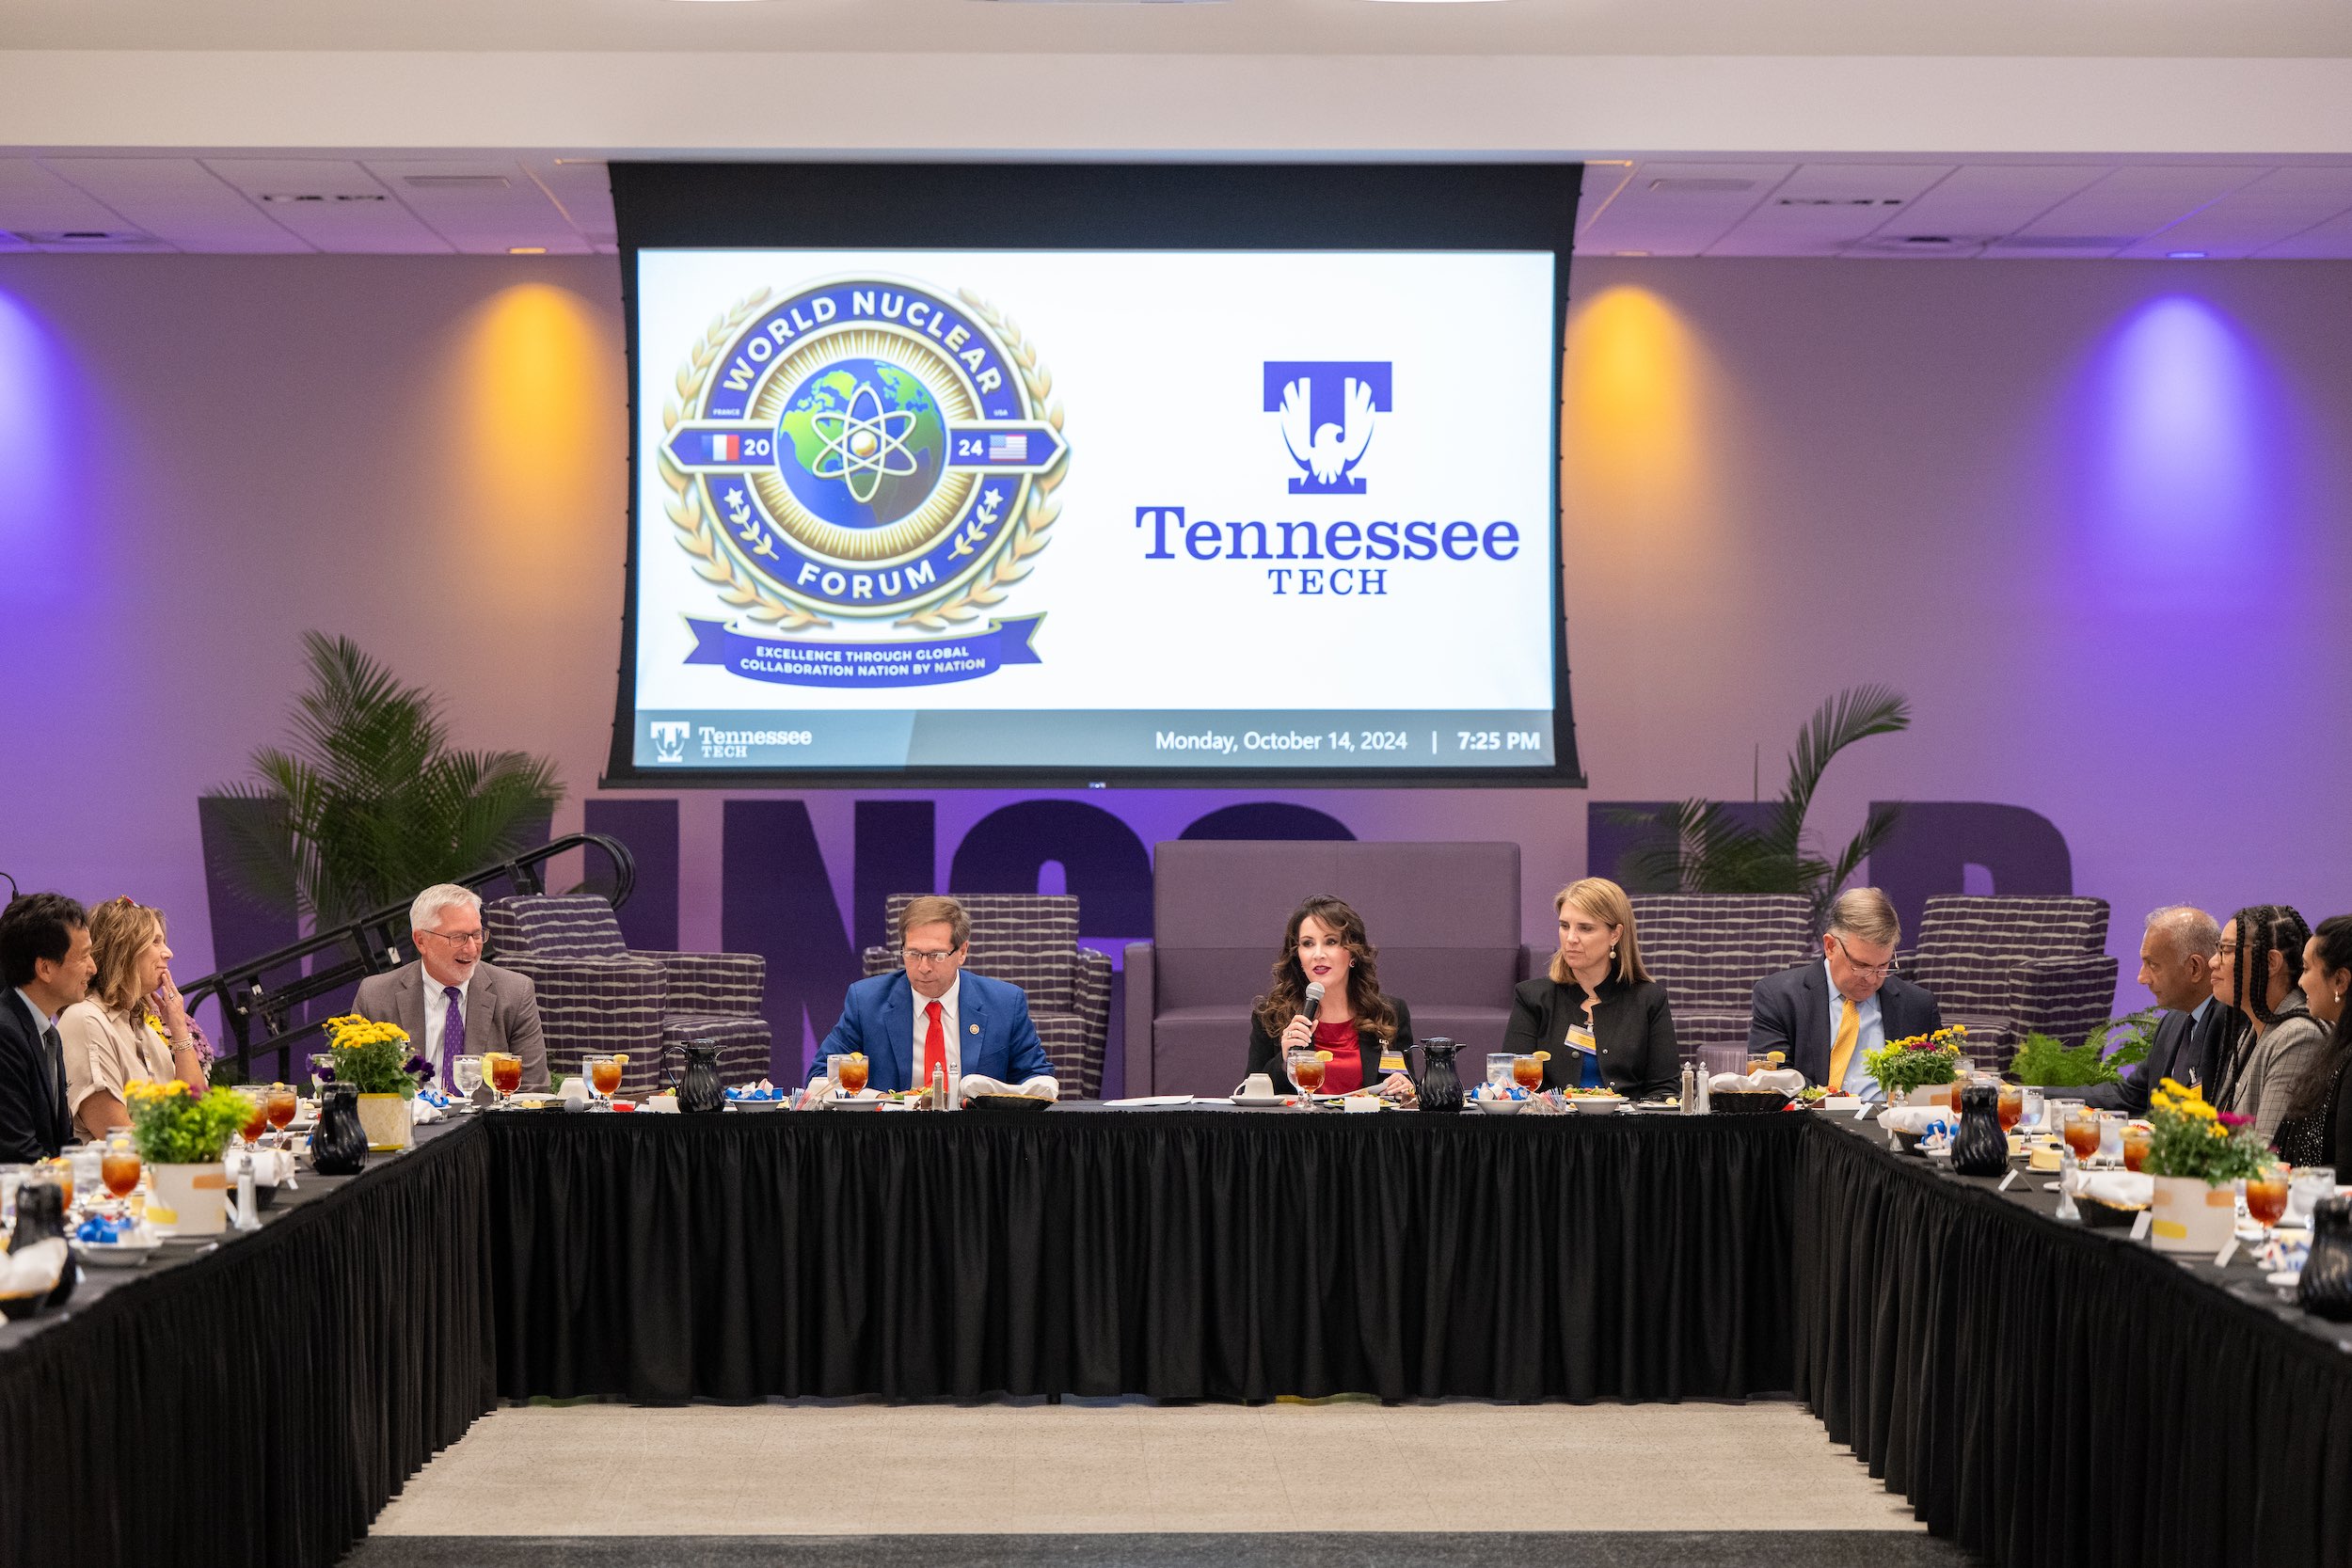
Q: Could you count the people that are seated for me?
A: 10